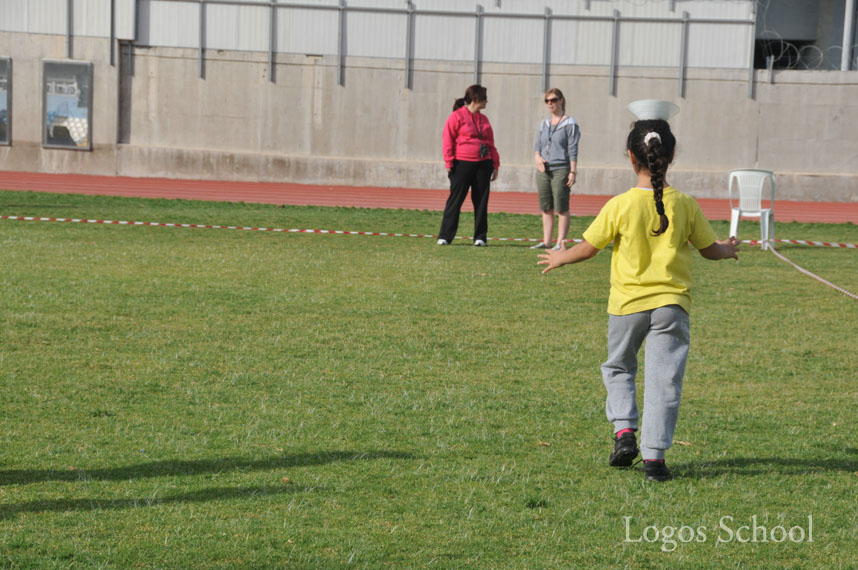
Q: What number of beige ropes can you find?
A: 1